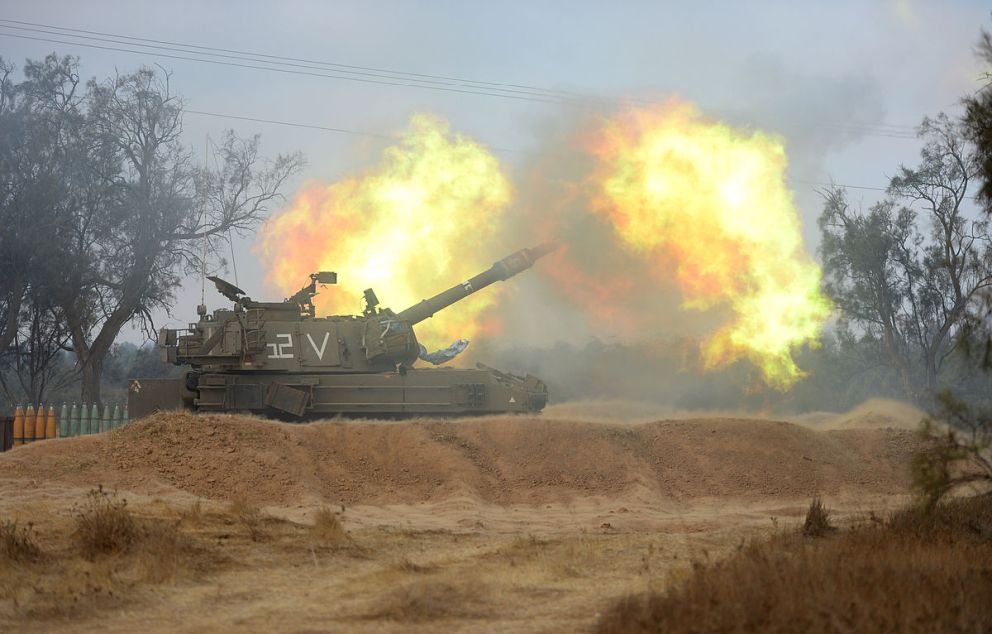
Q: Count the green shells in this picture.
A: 7